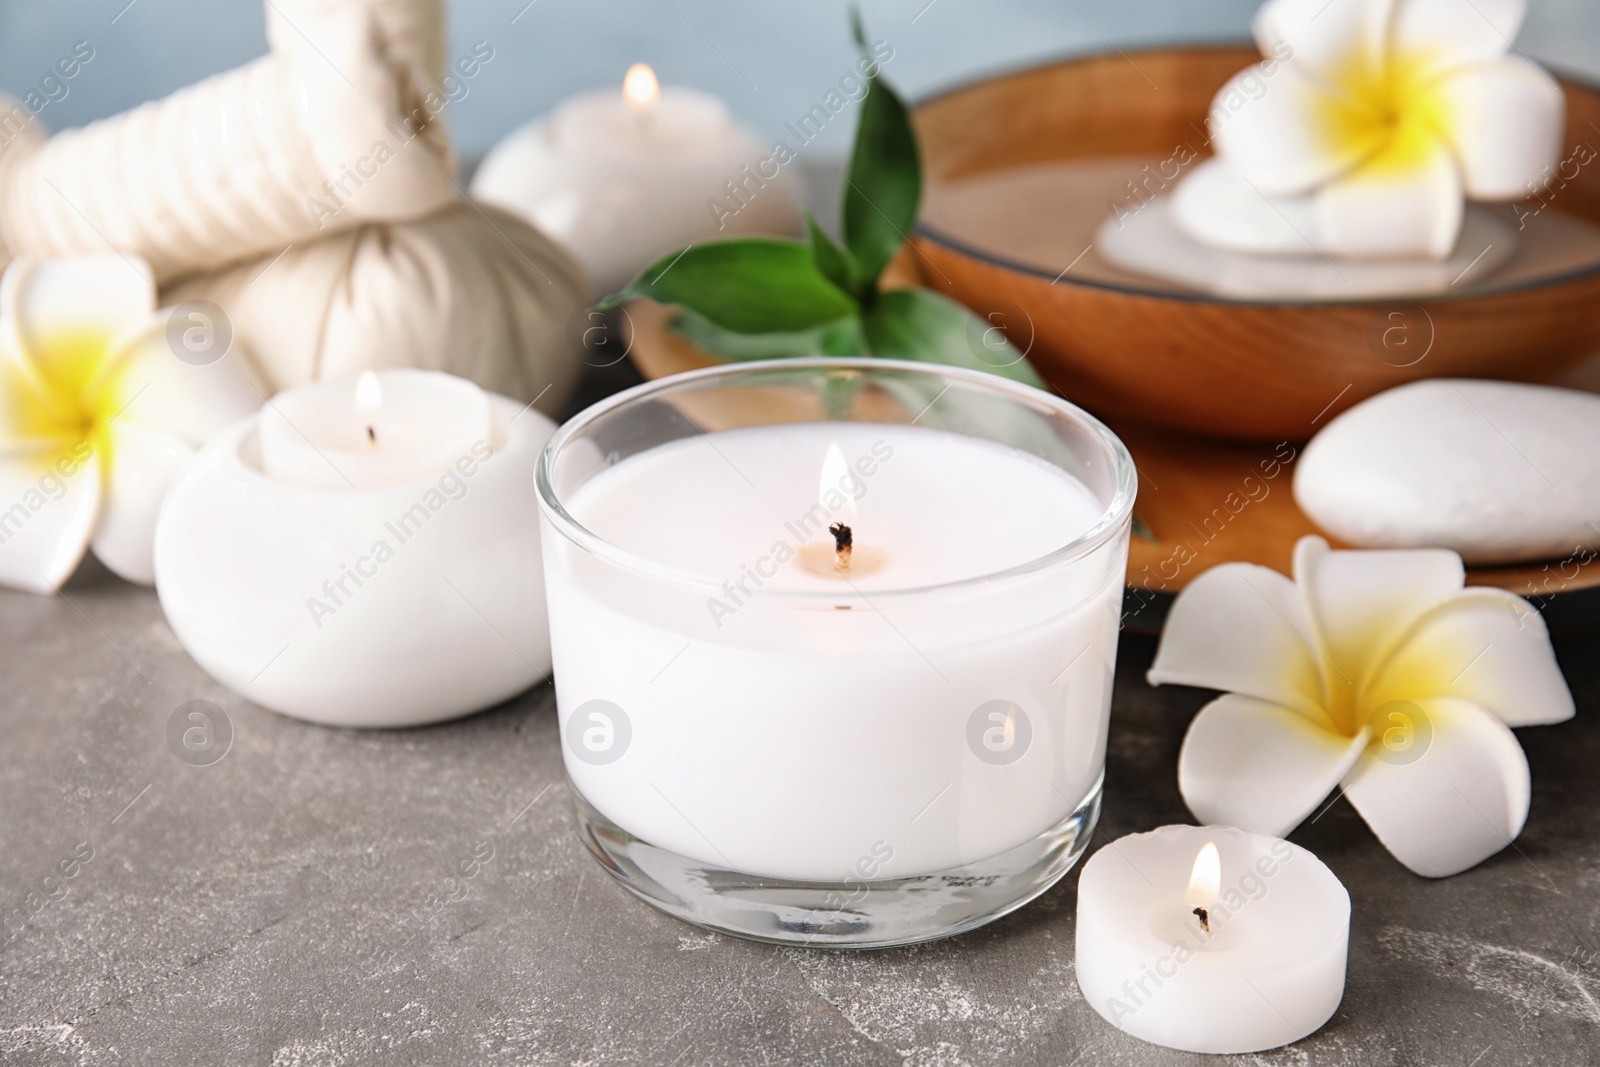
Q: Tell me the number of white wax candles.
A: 4